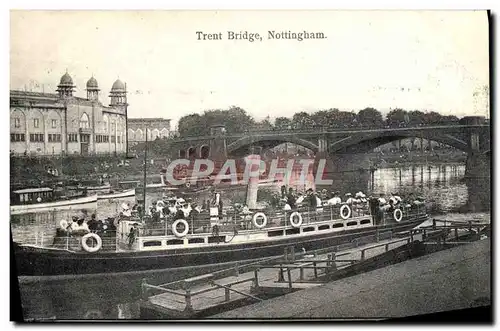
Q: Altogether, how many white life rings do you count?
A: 6